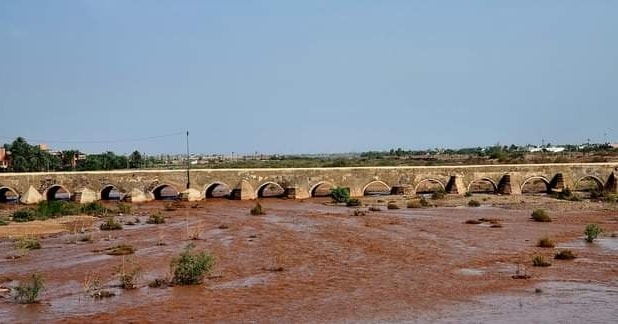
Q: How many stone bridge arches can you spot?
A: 12